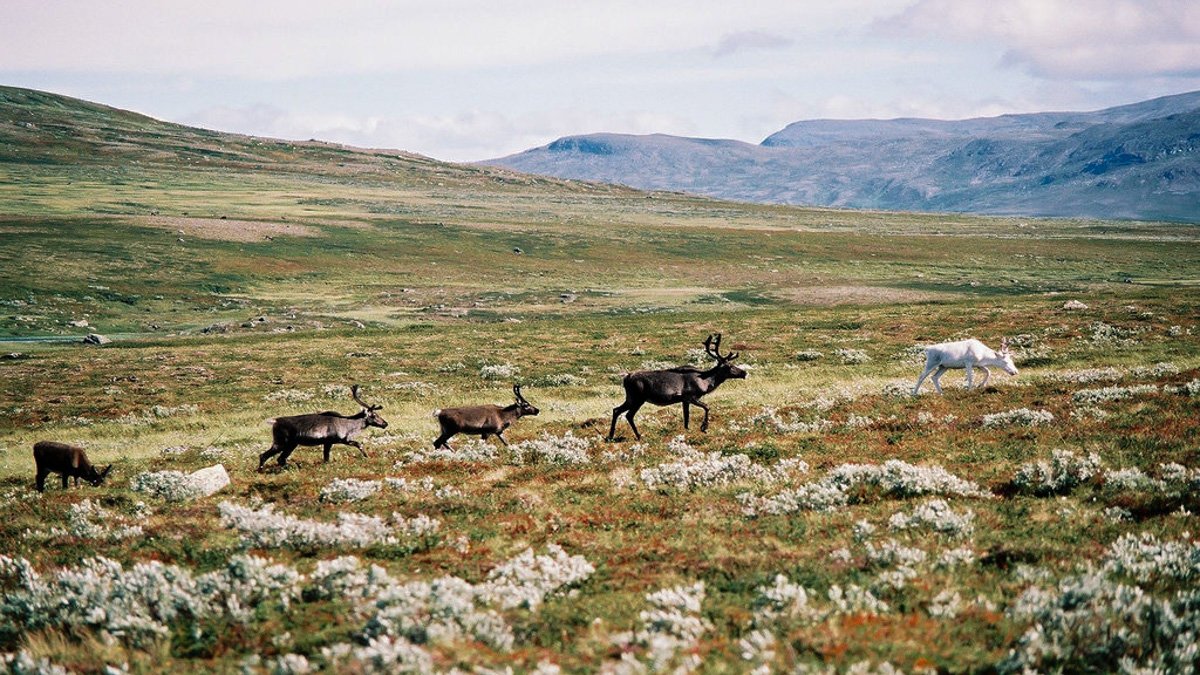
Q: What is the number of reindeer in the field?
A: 5